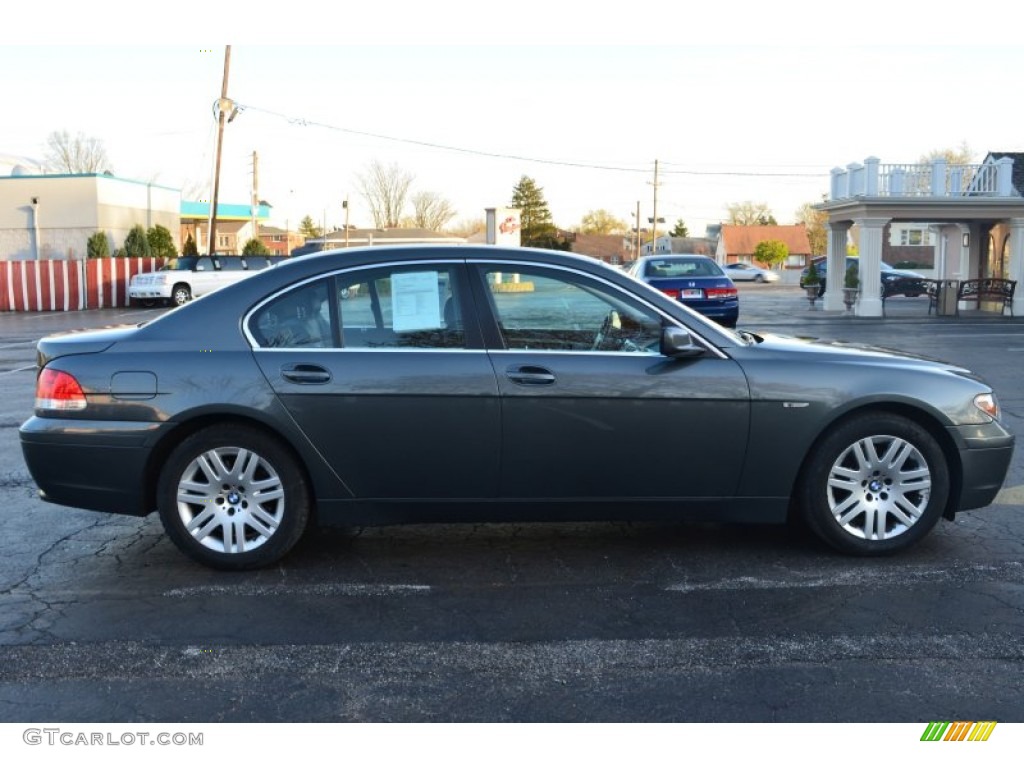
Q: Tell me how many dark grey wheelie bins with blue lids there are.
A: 0